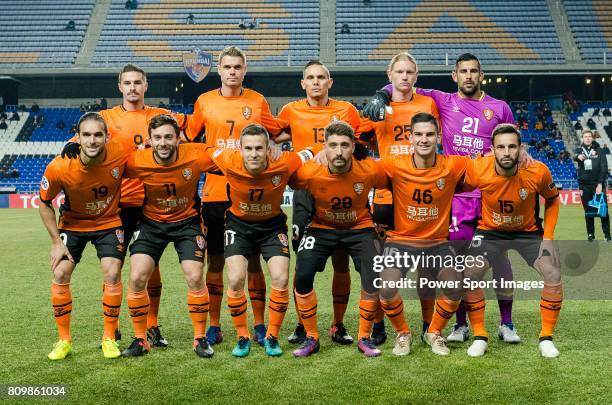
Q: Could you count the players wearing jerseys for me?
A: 11